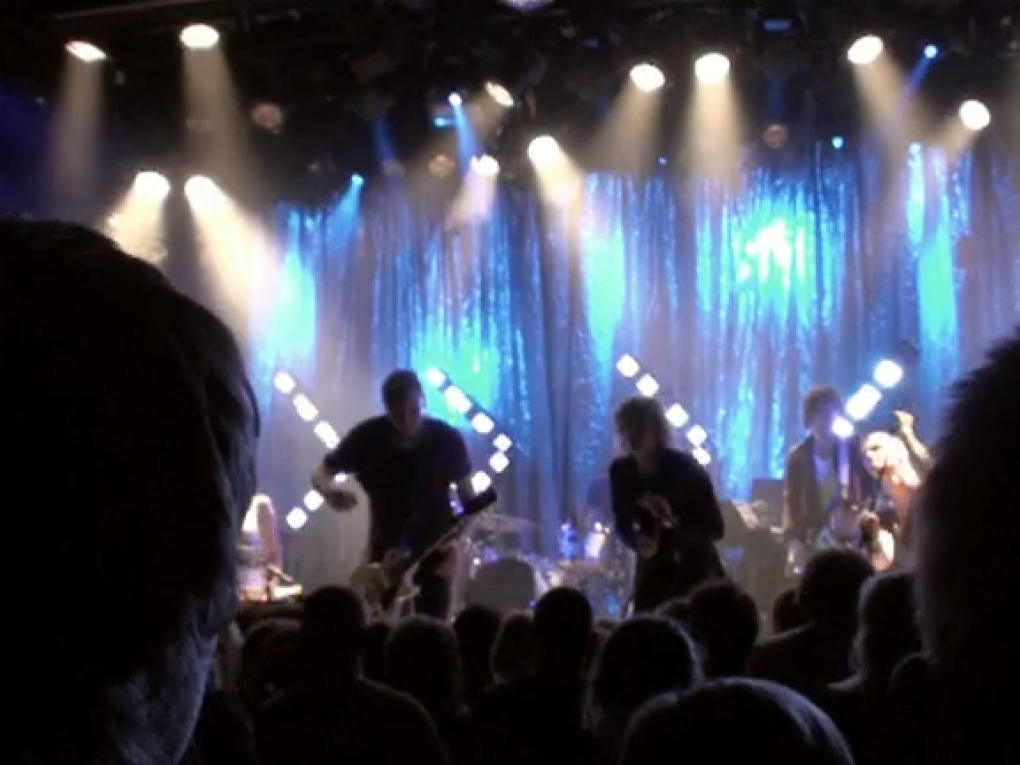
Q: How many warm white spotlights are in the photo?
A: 11